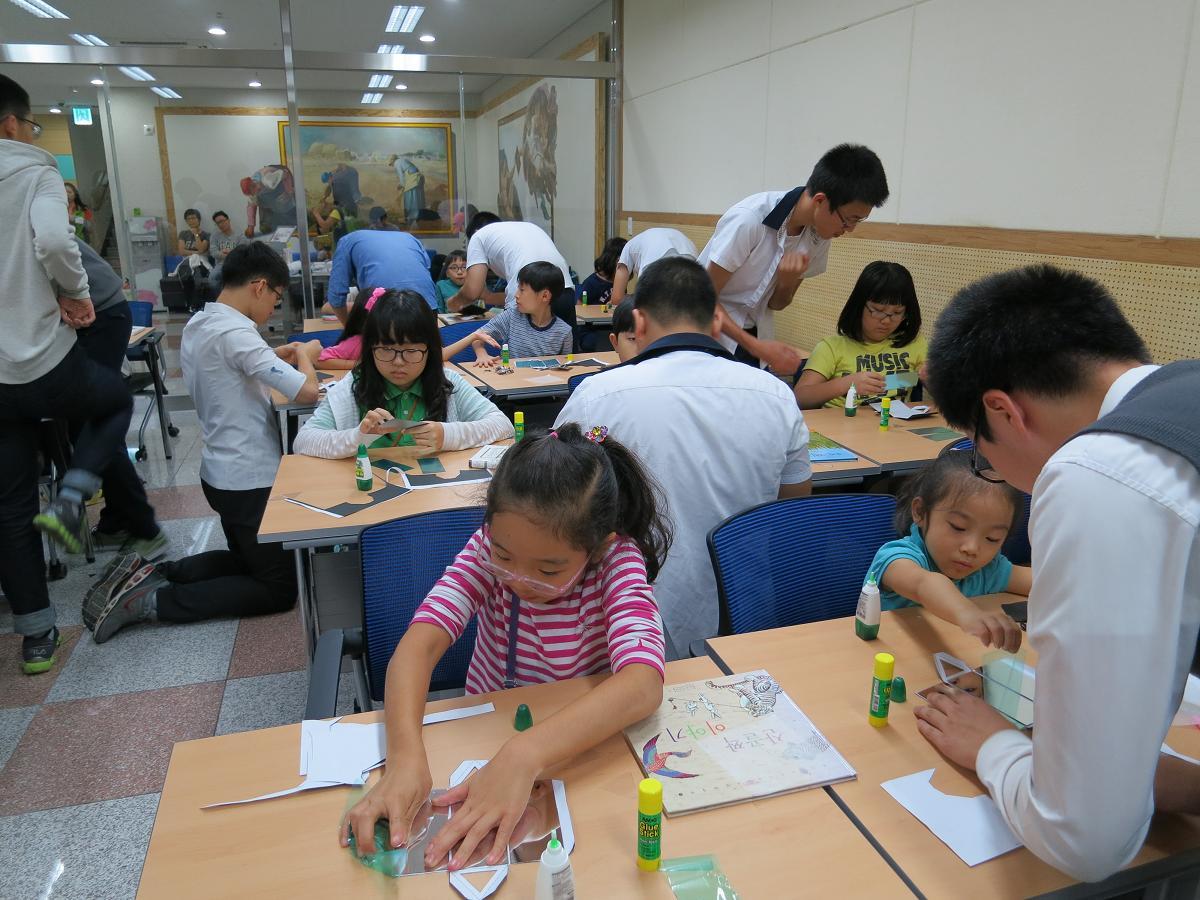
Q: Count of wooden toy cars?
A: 0